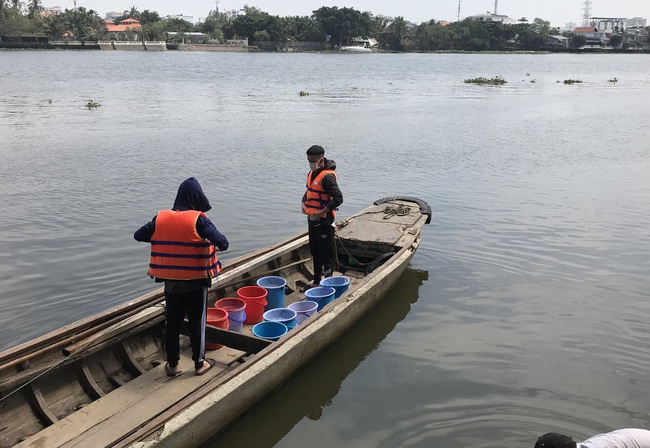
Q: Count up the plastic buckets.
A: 9